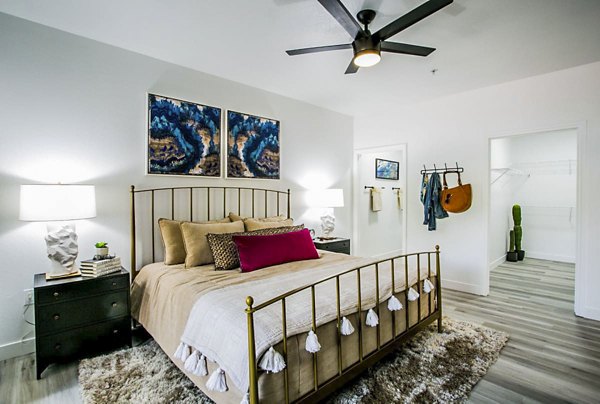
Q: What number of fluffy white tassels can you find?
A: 13